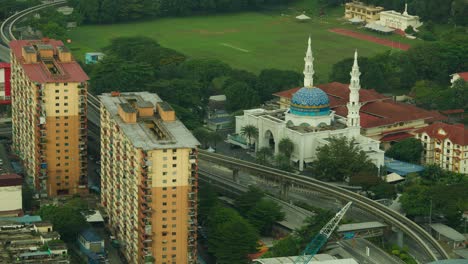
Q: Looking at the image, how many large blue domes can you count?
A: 1